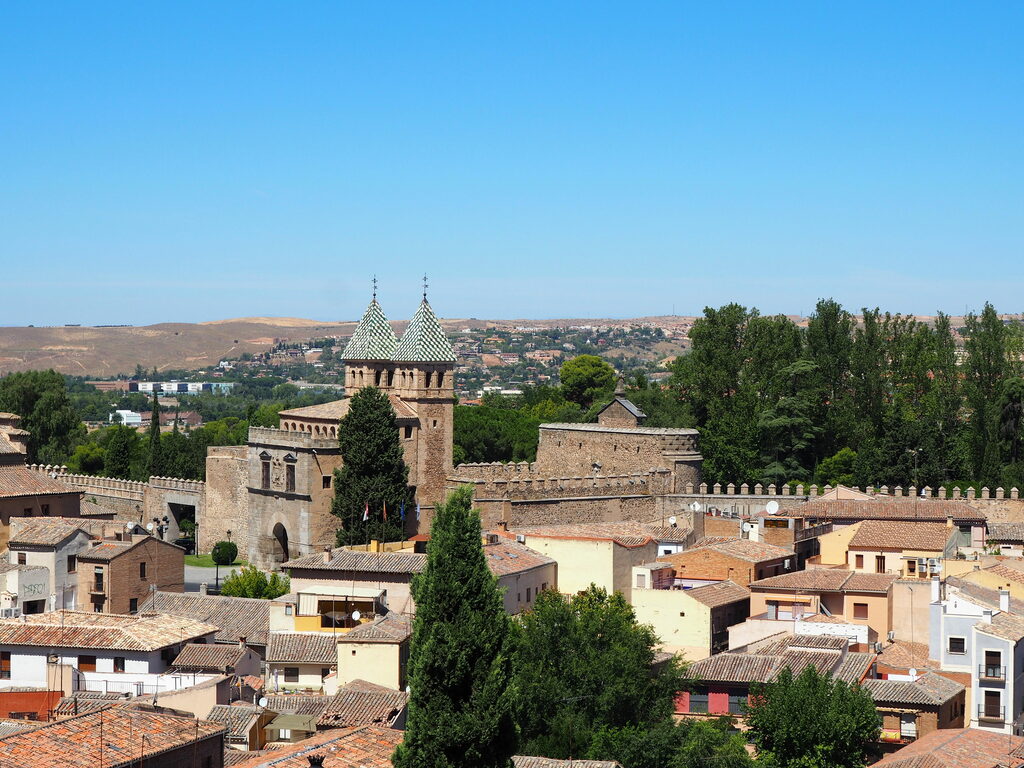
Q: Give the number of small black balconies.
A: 2